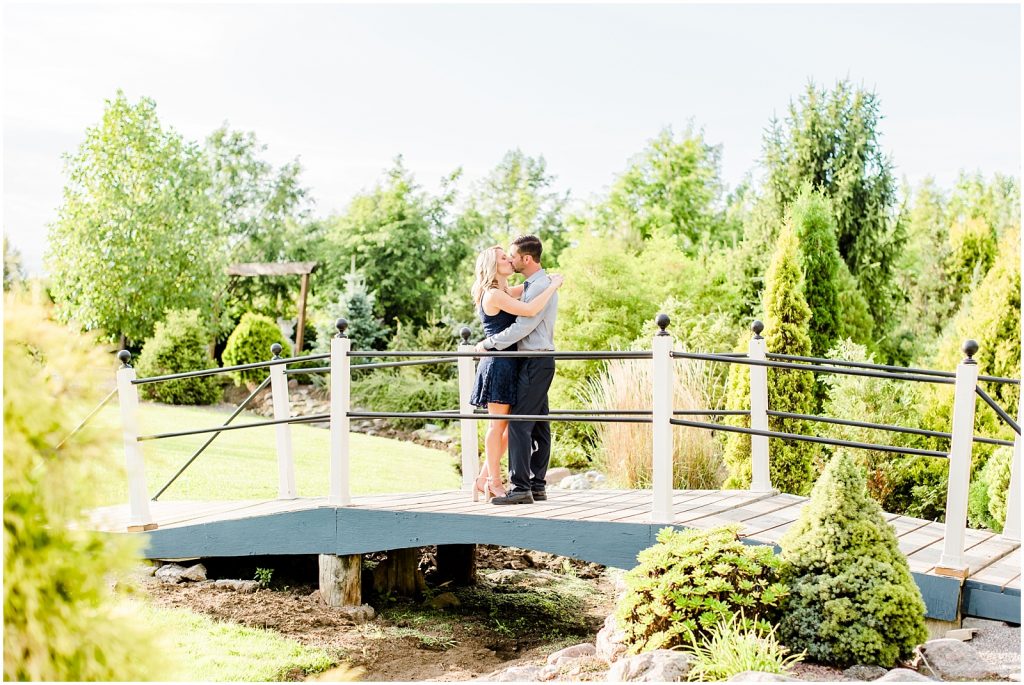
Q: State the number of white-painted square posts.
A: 8